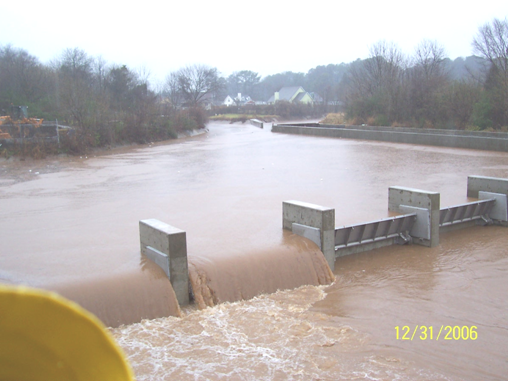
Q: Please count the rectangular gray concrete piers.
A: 4